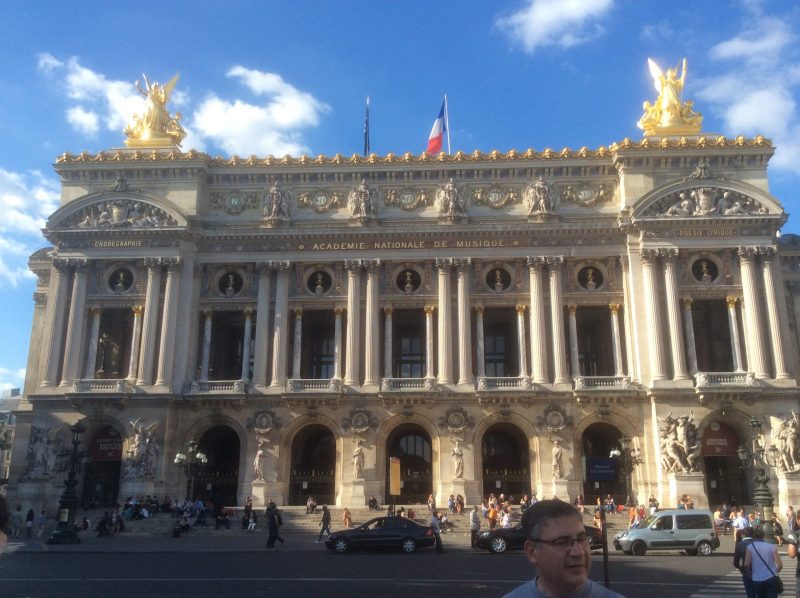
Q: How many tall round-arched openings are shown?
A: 7